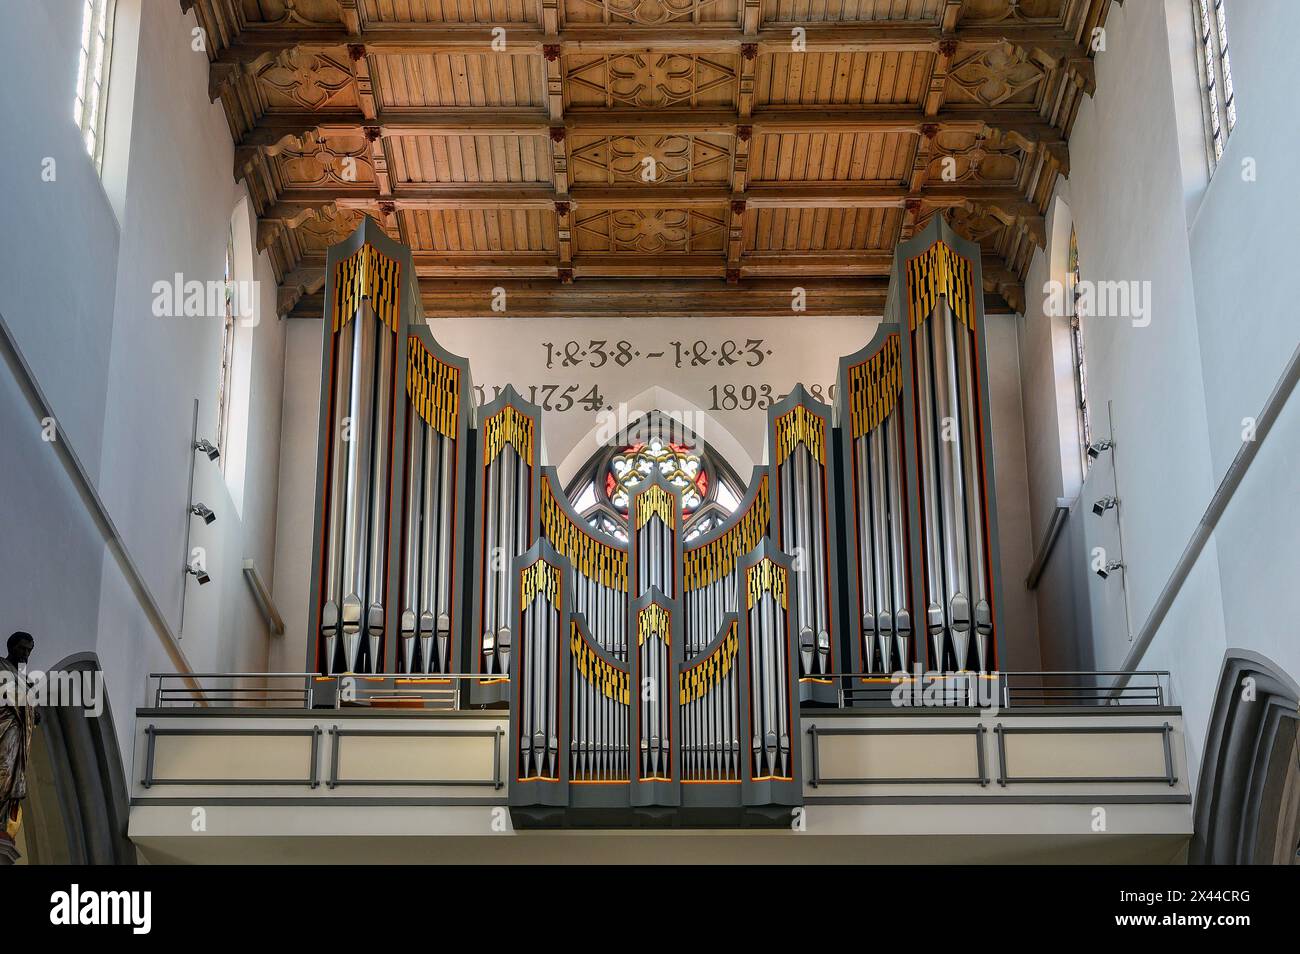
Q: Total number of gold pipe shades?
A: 14